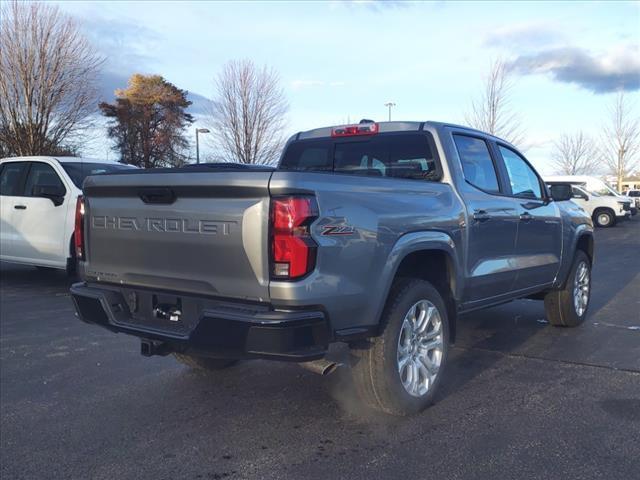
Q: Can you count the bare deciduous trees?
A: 5